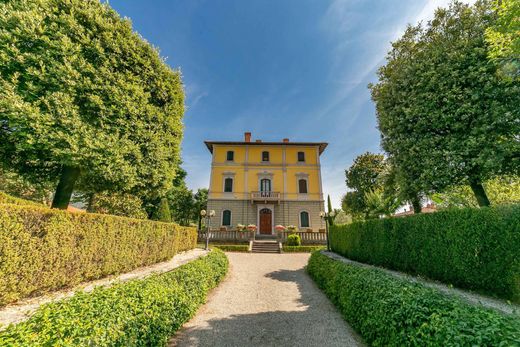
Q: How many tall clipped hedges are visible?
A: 2